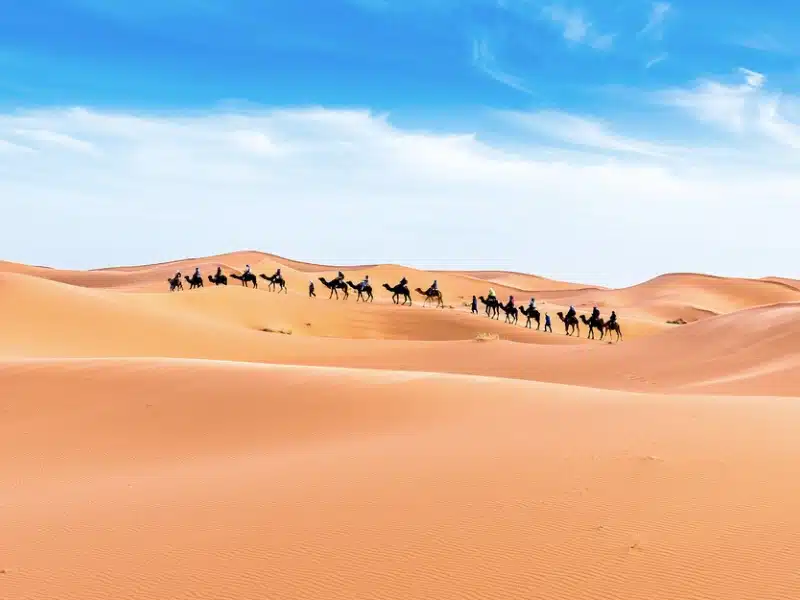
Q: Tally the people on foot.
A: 3